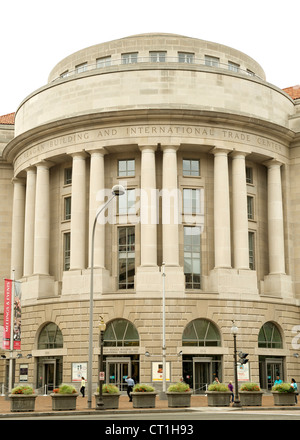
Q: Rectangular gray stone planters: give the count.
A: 8